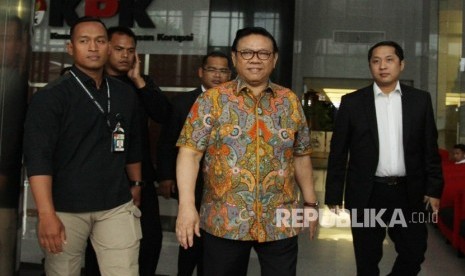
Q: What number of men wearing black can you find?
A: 4